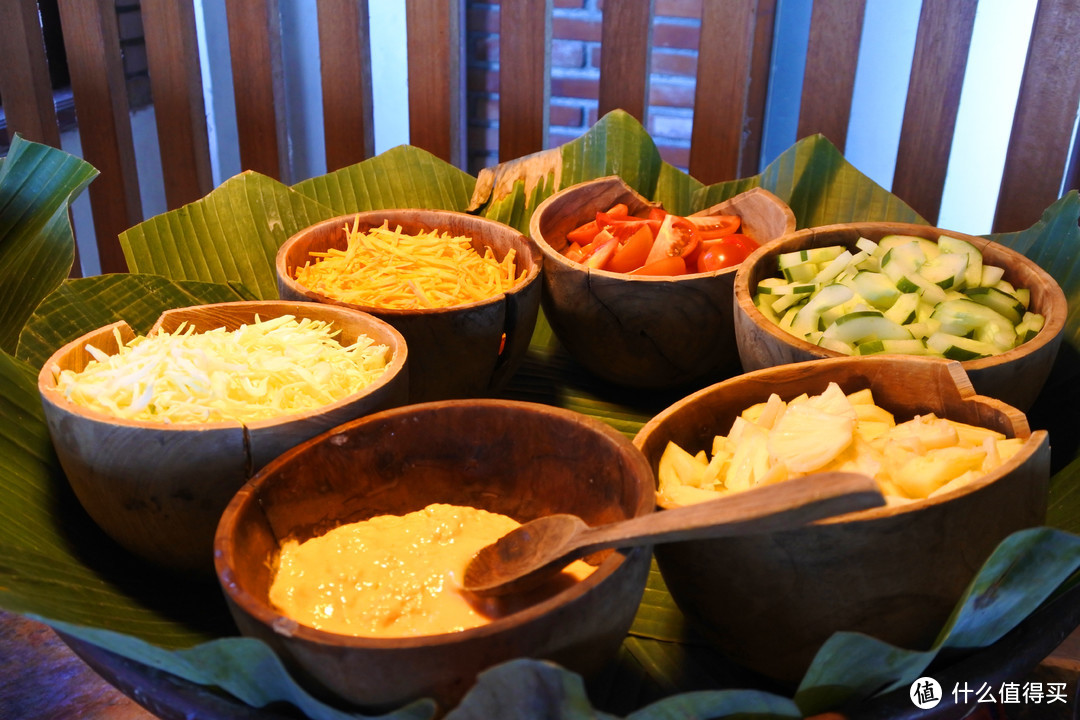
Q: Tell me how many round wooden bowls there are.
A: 6